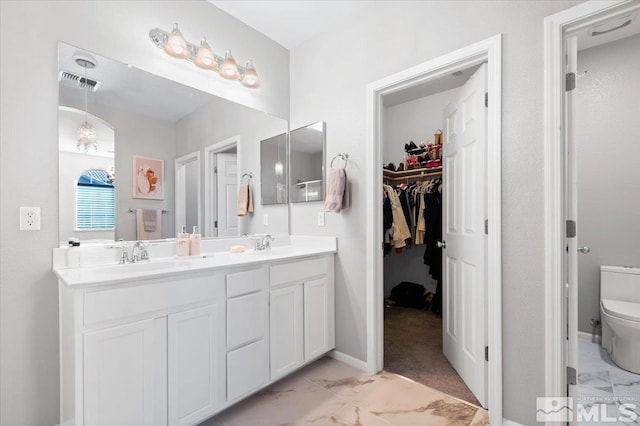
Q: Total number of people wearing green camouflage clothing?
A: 0